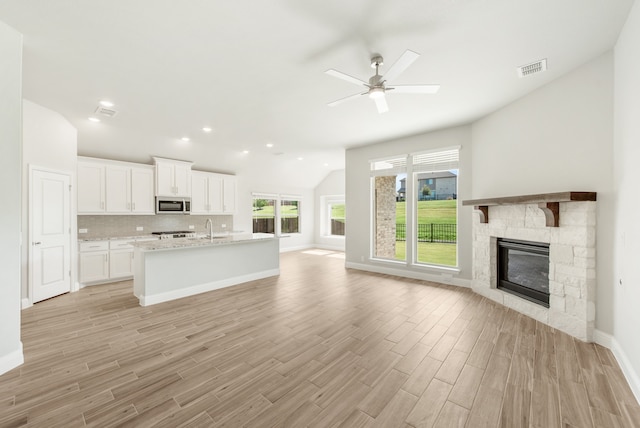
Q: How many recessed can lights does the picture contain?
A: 8